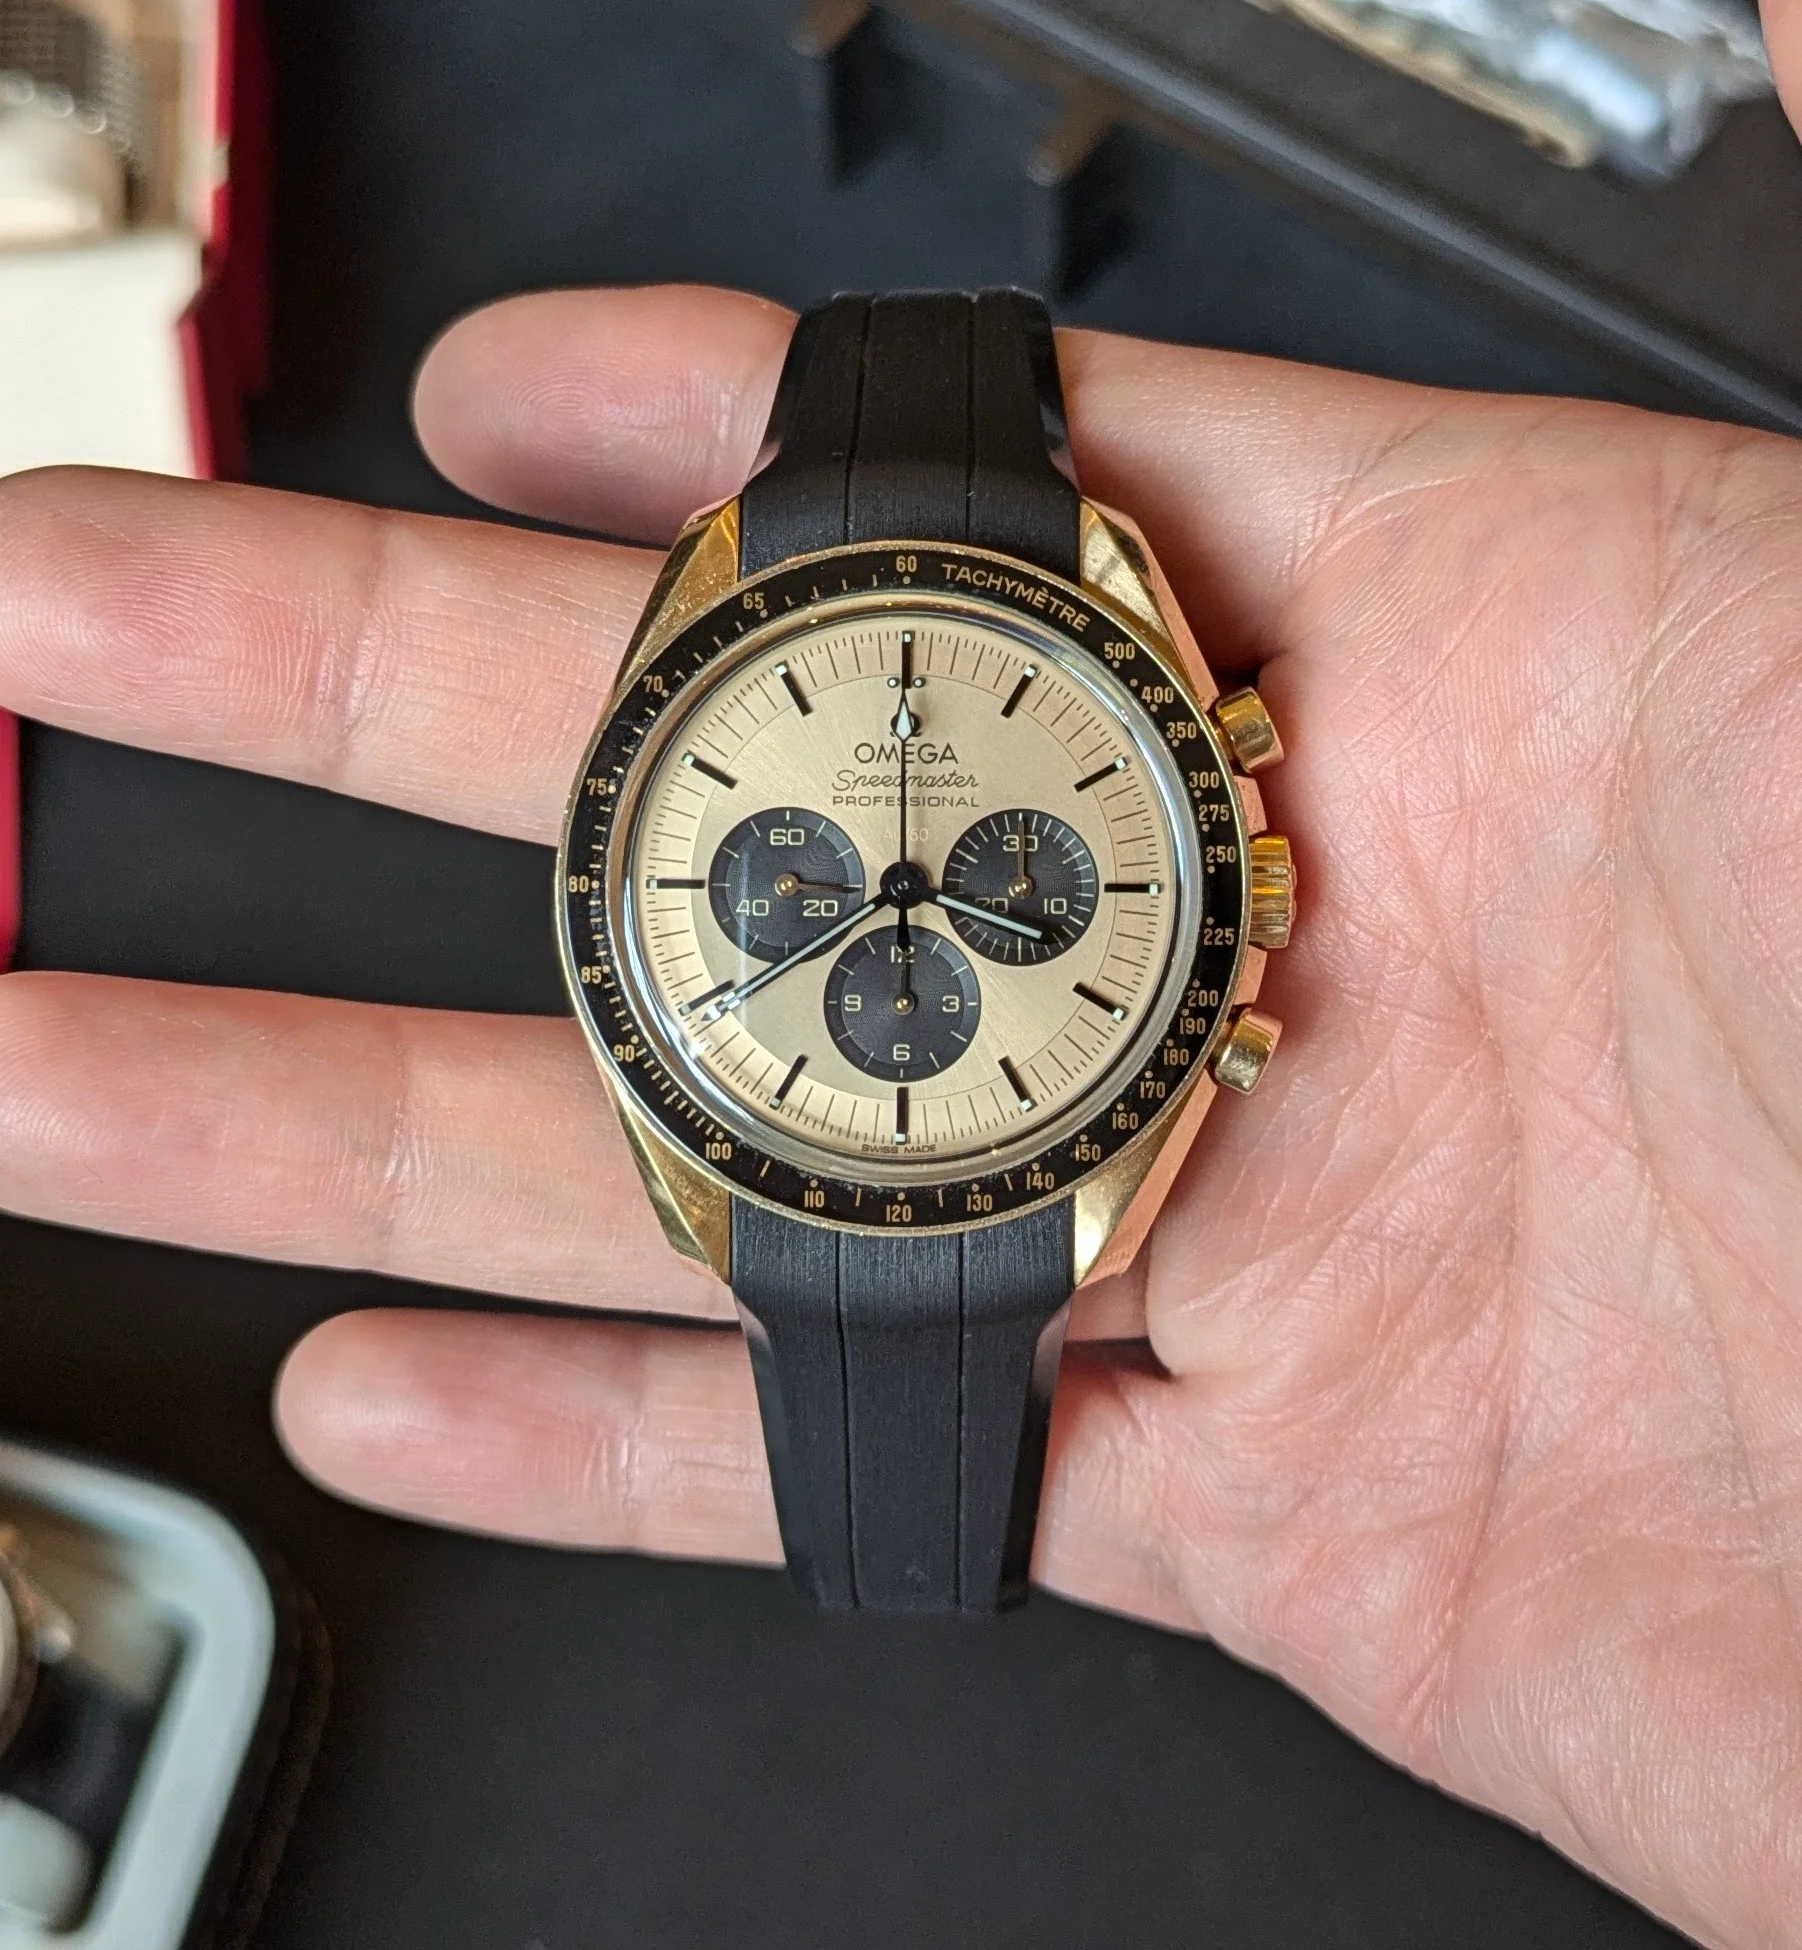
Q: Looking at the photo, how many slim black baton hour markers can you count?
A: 12